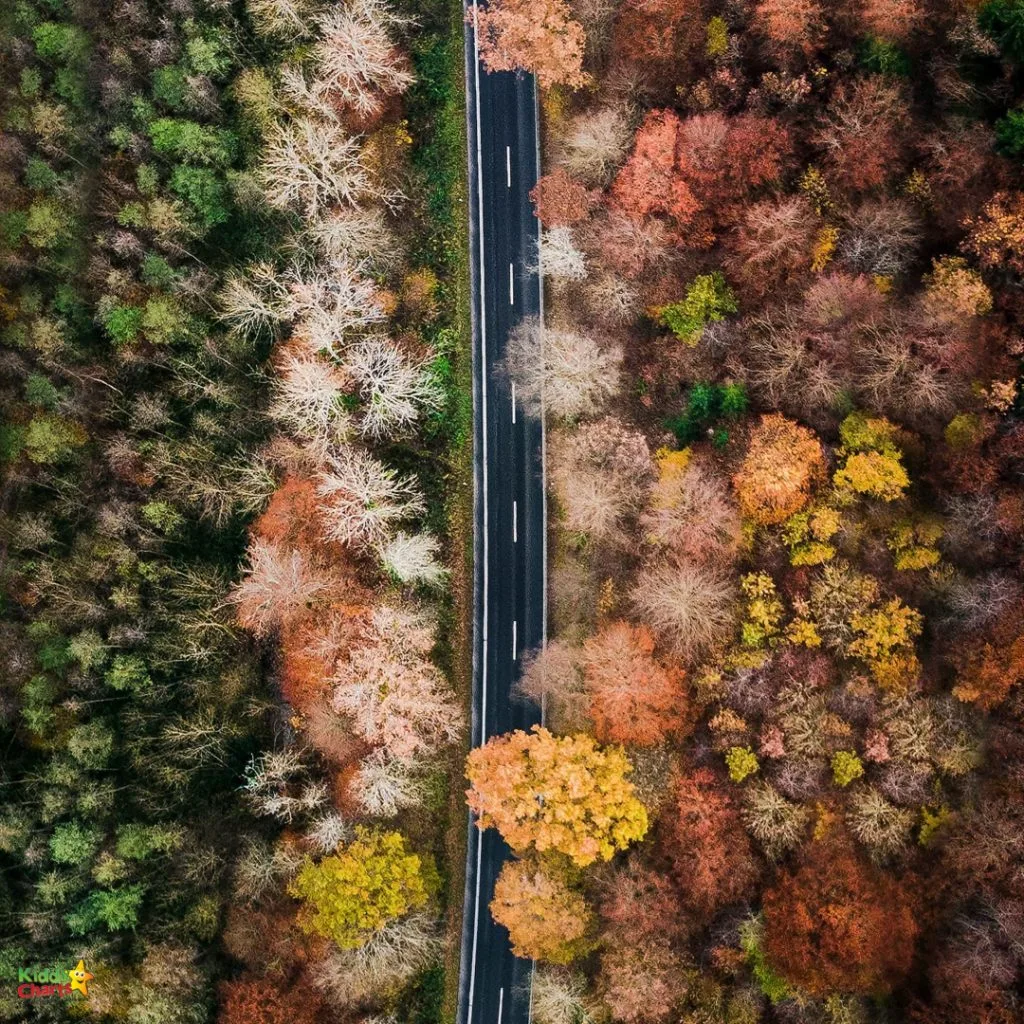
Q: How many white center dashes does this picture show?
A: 6